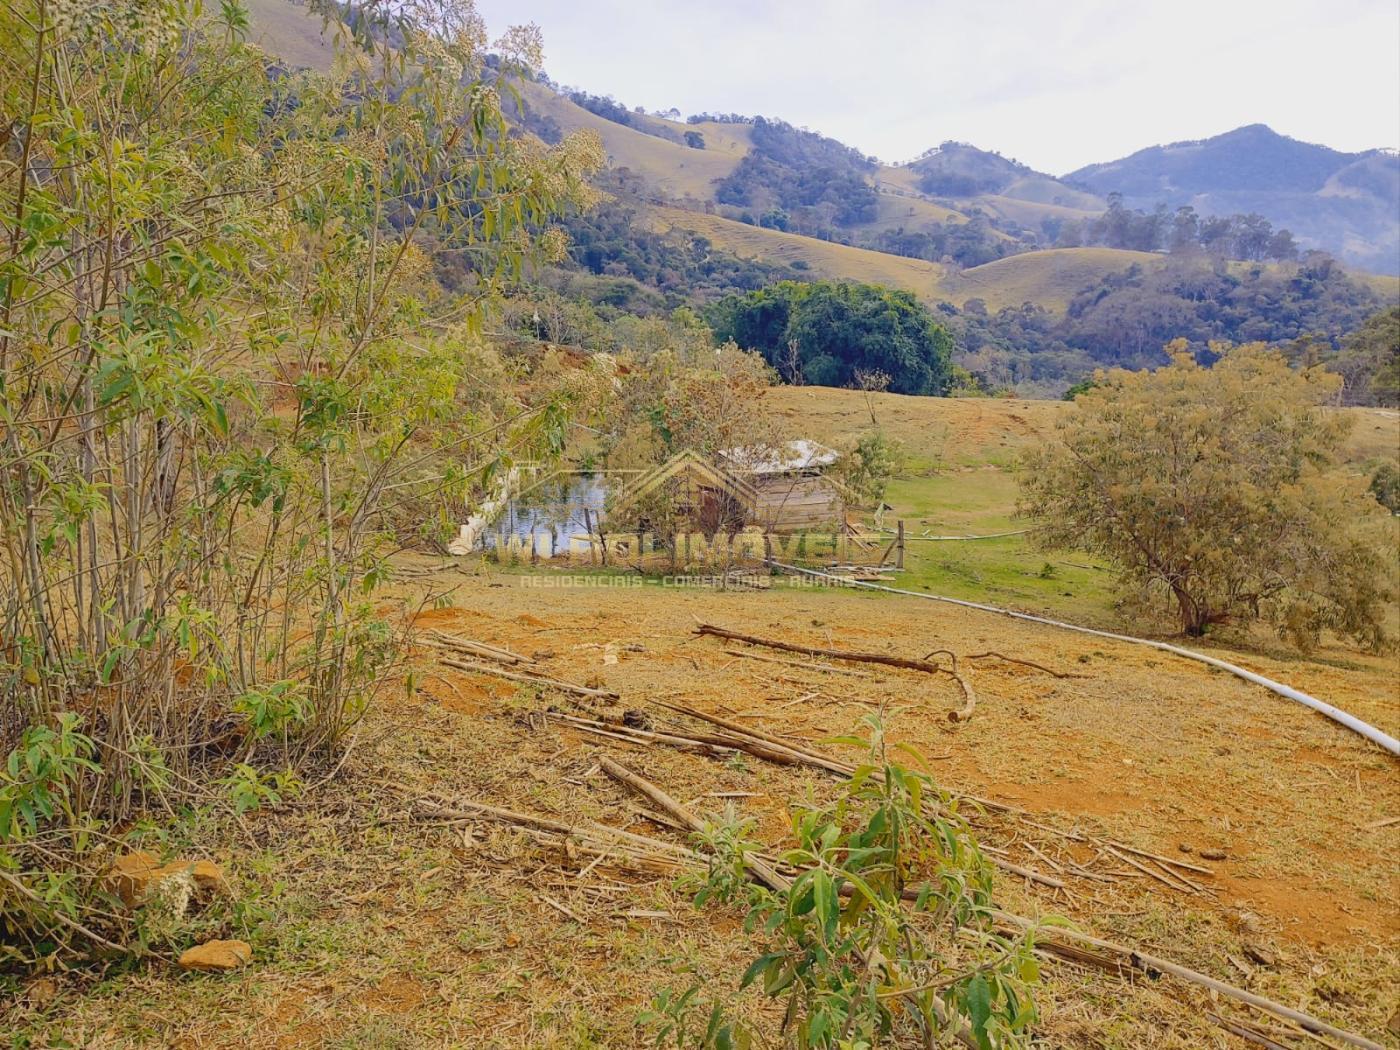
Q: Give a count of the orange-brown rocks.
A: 3